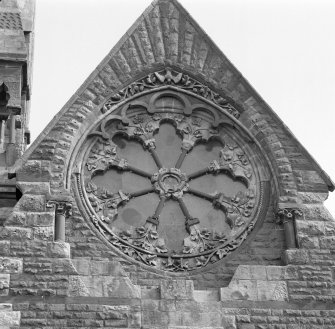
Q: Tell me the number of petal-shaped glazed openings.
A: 8